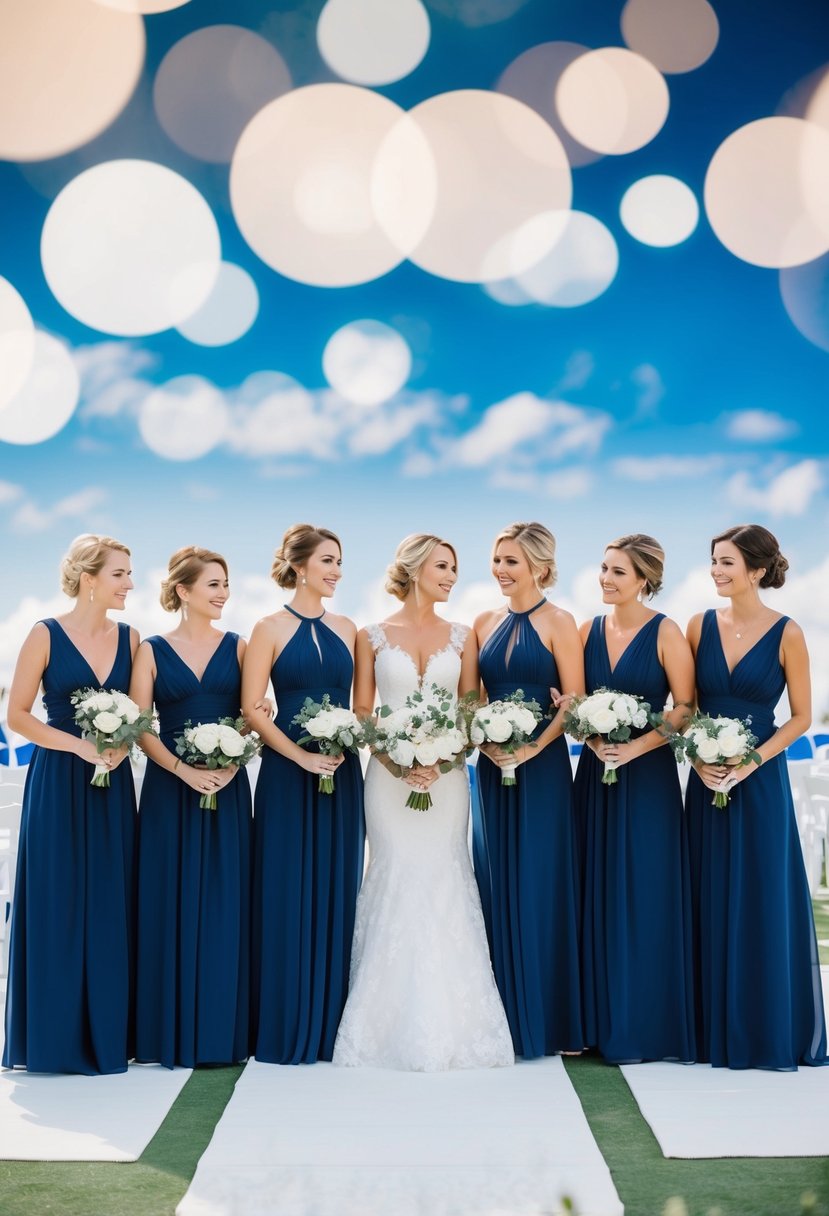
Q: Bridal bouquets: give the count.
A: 7